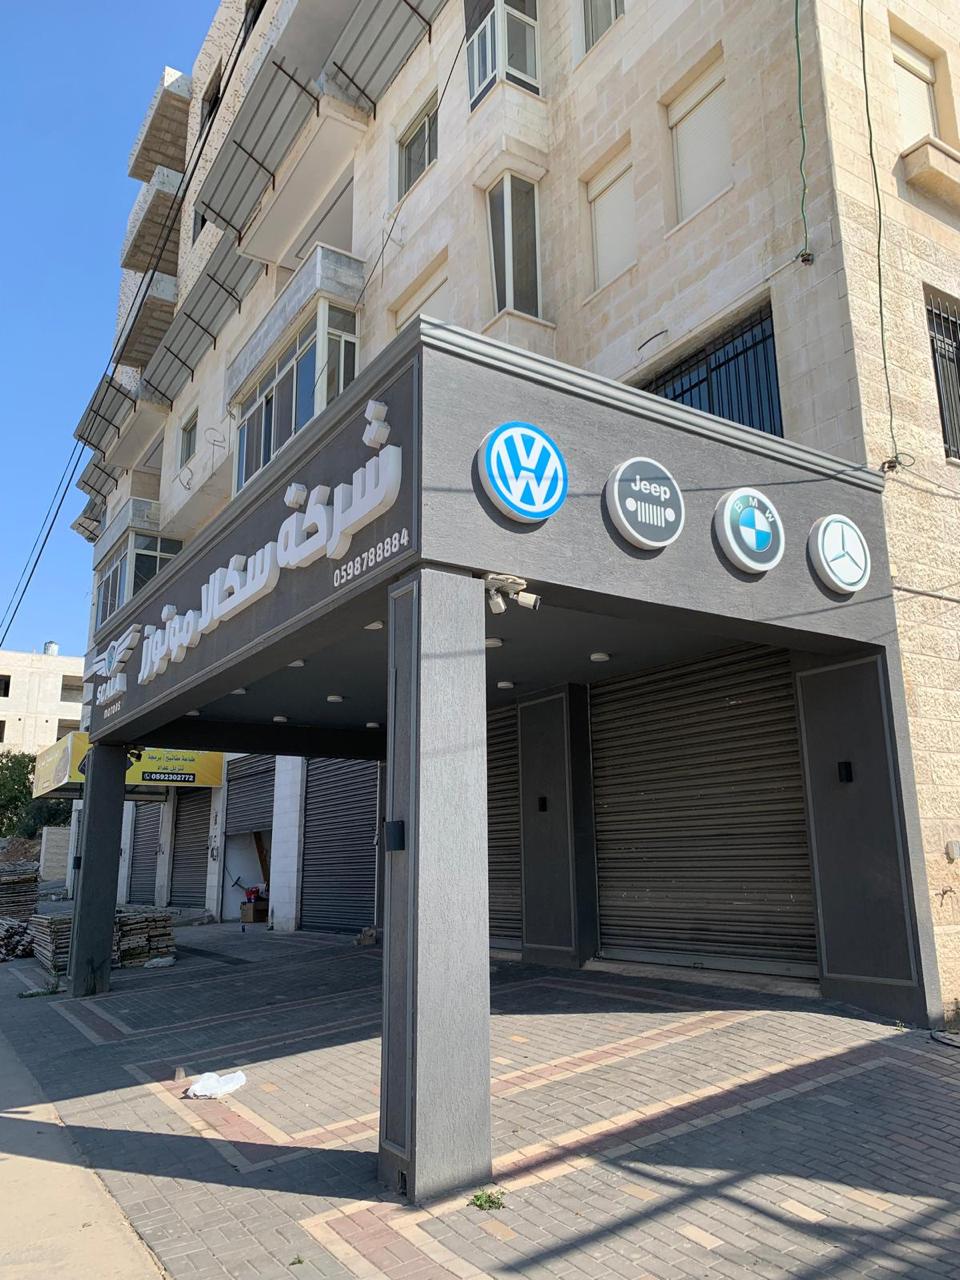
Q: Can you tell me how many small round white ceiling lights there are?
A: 10